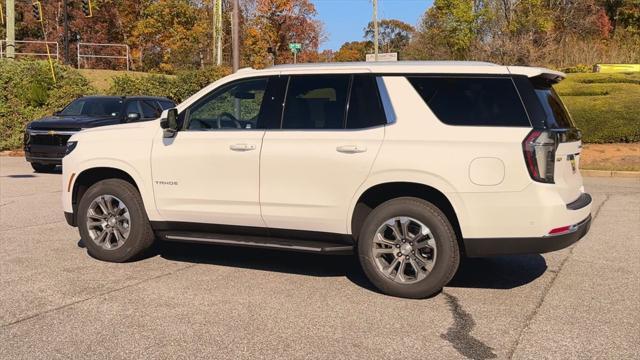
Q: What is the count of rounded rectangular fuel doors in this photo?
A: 1